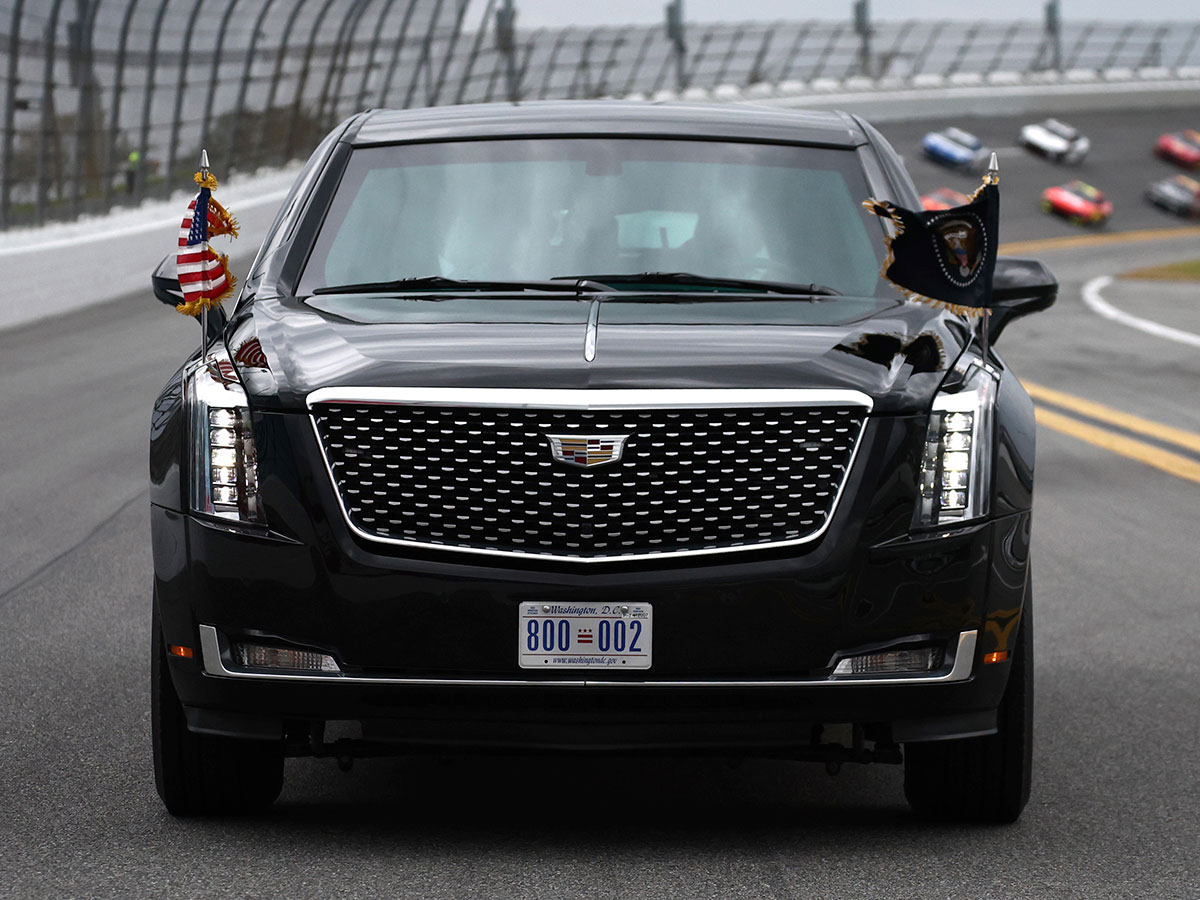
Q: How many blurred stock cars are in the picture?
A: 6